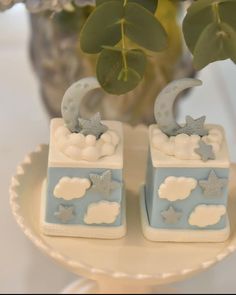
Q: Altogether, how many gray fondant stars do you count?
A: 7